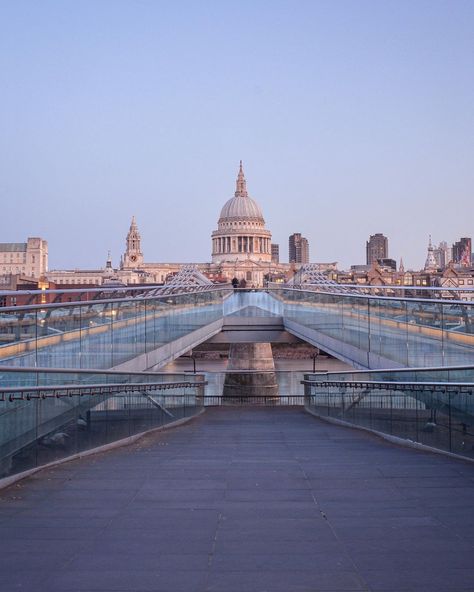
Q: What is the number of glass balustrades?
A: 4